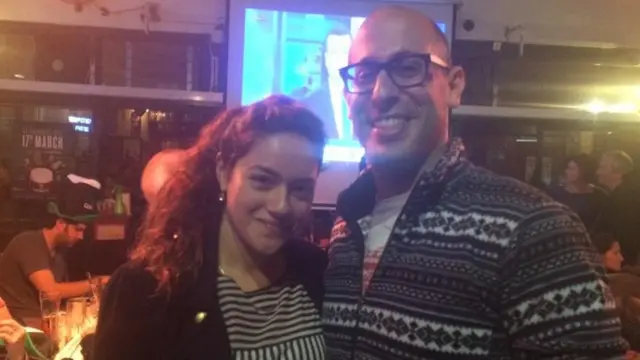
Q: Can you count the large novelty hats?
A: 1